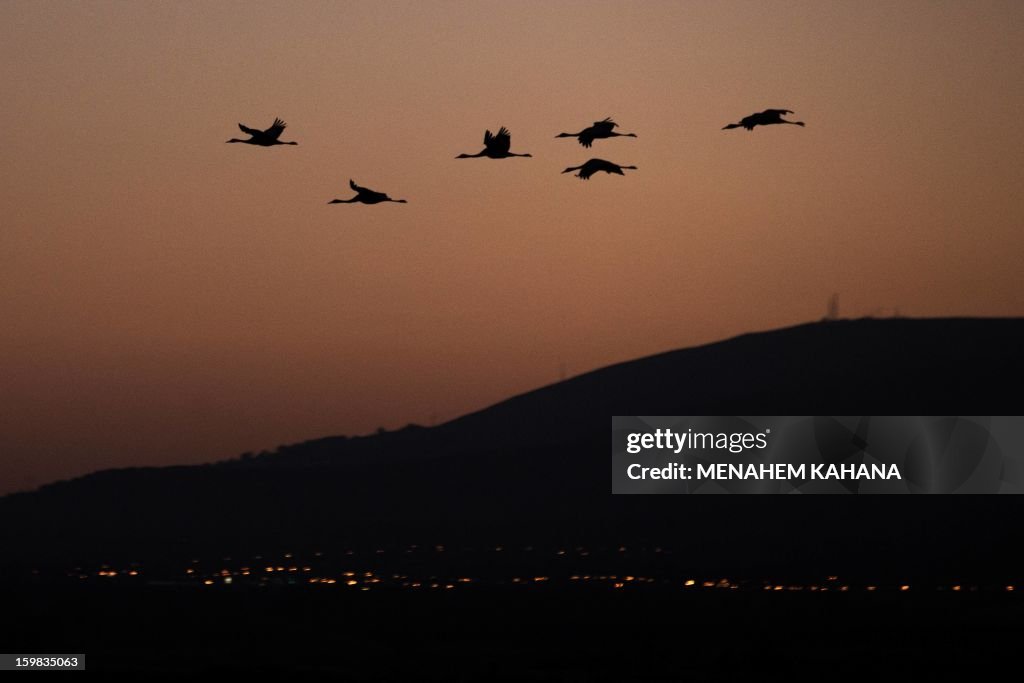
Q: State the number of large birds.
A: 6